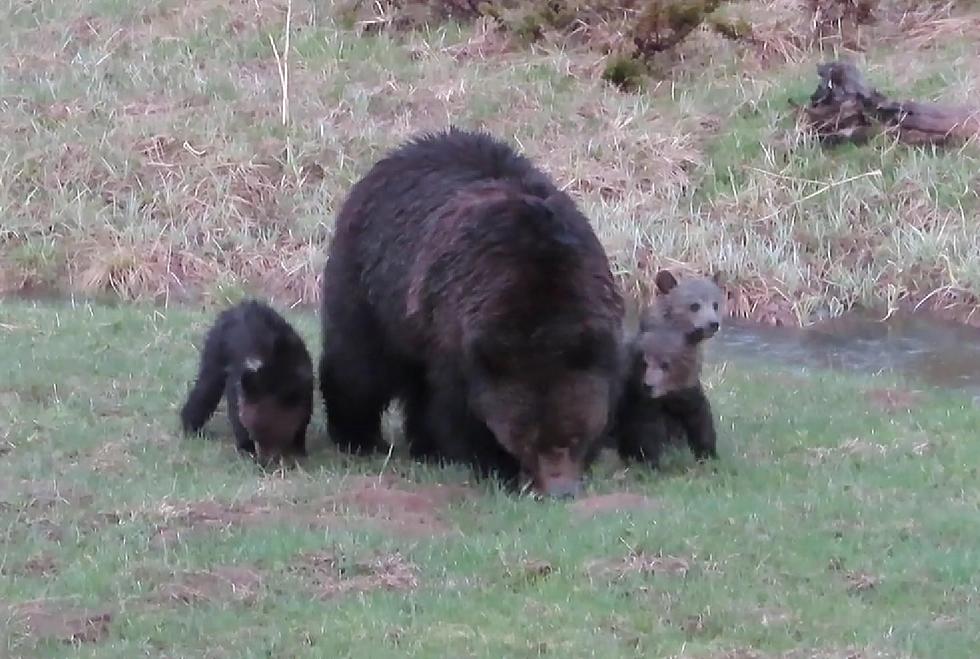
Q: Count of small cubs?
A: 3